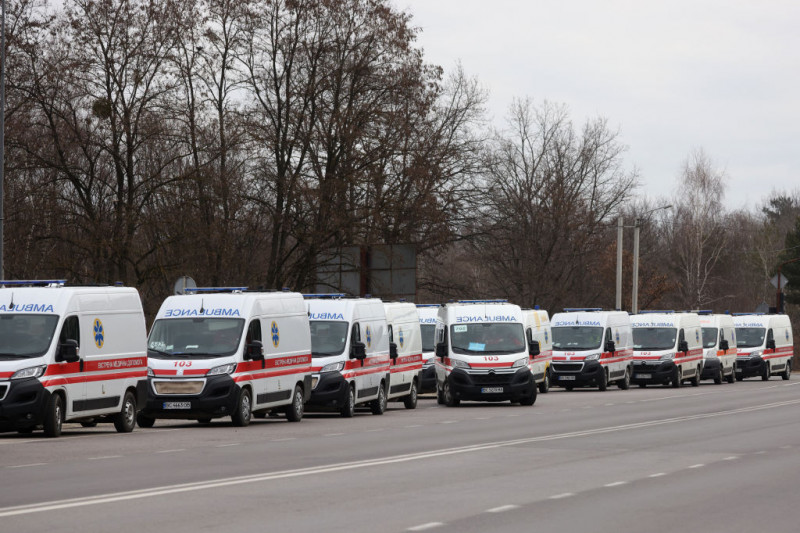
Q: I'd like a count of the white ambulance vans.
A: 11